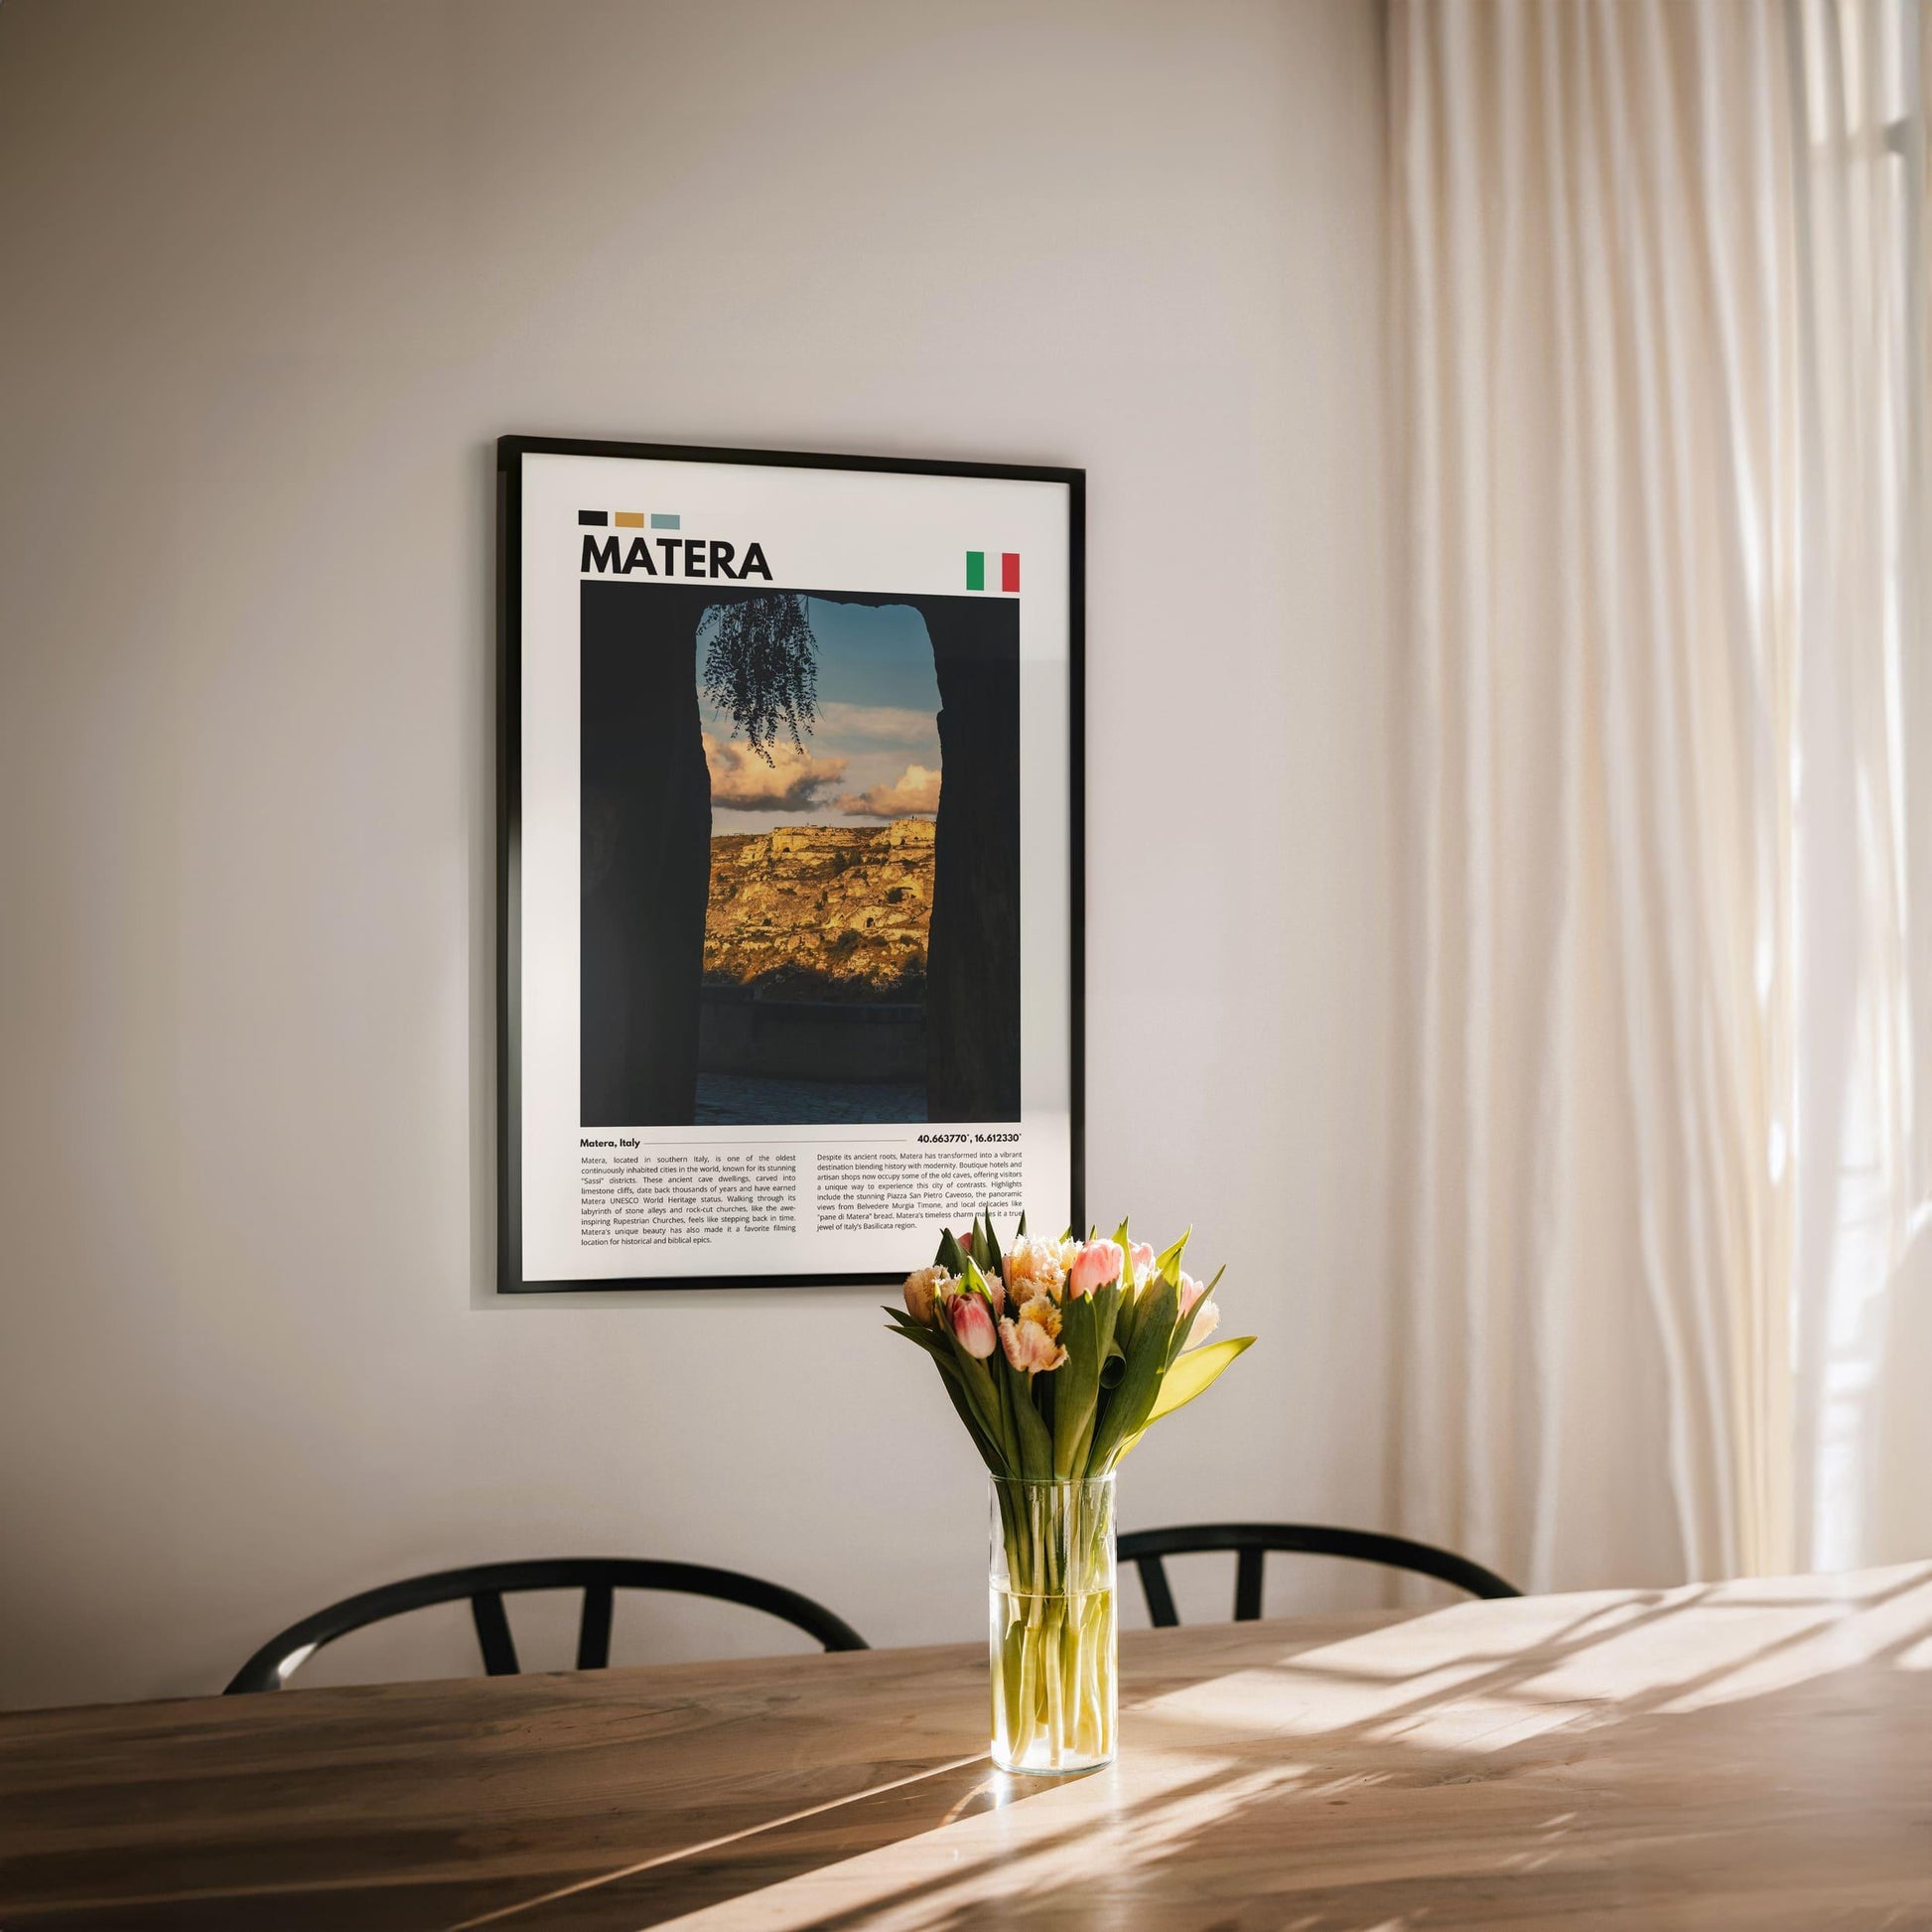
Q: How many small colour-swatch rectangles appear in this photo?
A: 3